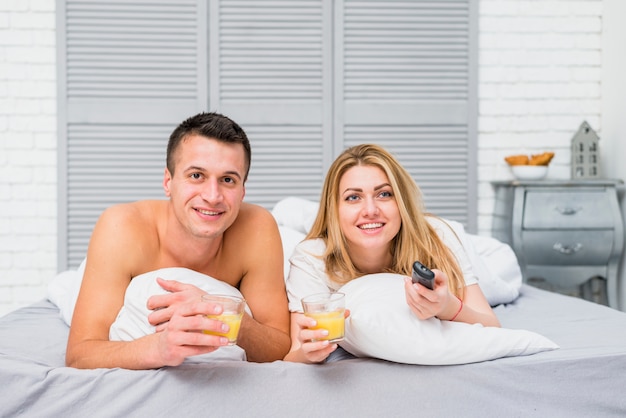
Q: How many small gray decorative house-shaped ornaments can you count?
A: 1